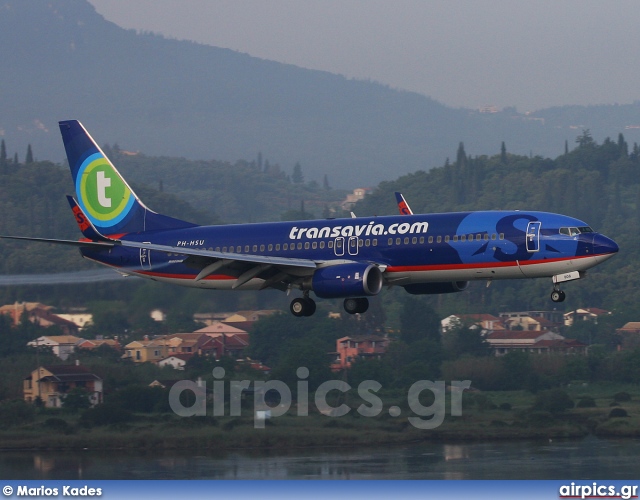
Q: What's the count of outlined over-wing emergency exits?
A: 2